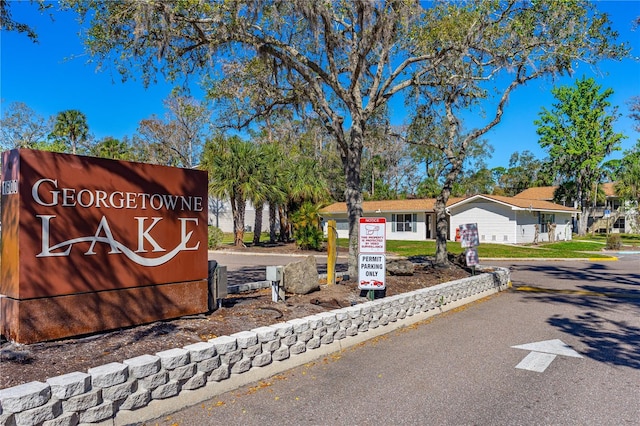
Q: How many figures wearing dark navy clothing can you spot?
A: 0